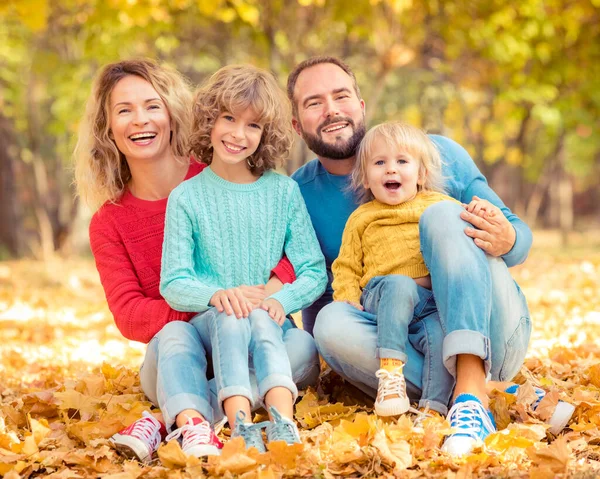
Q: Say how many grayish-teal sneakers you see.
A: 2